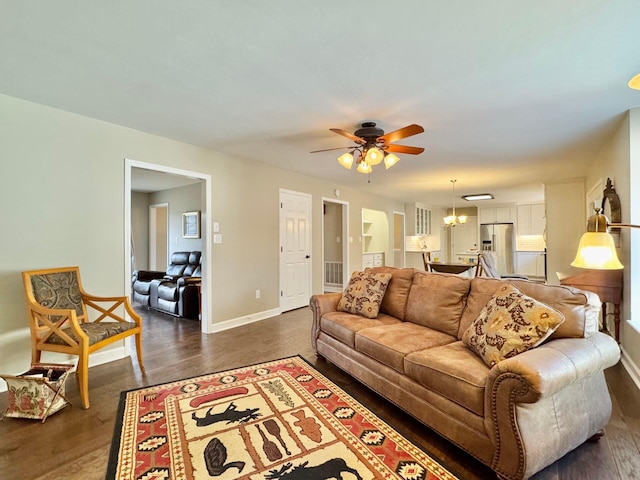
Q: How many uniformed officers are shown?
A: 0